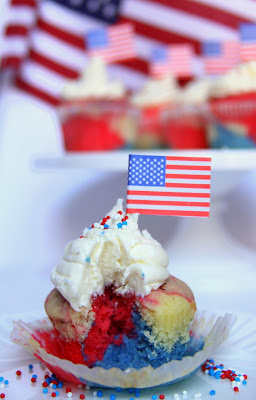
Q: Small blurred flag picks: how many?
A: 4